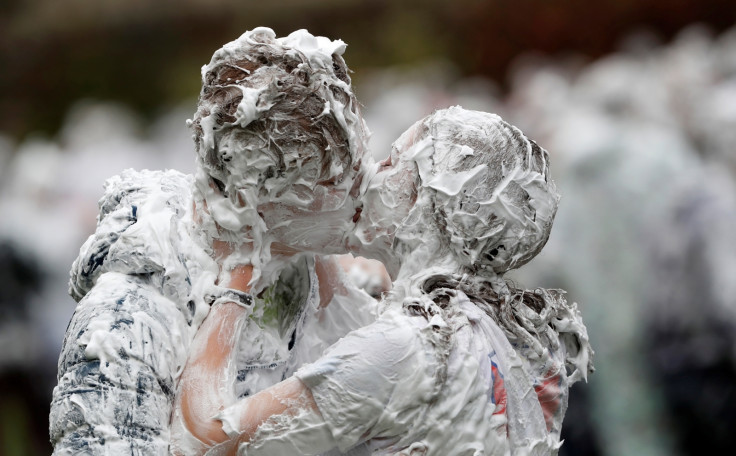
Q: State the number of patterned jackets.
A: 1